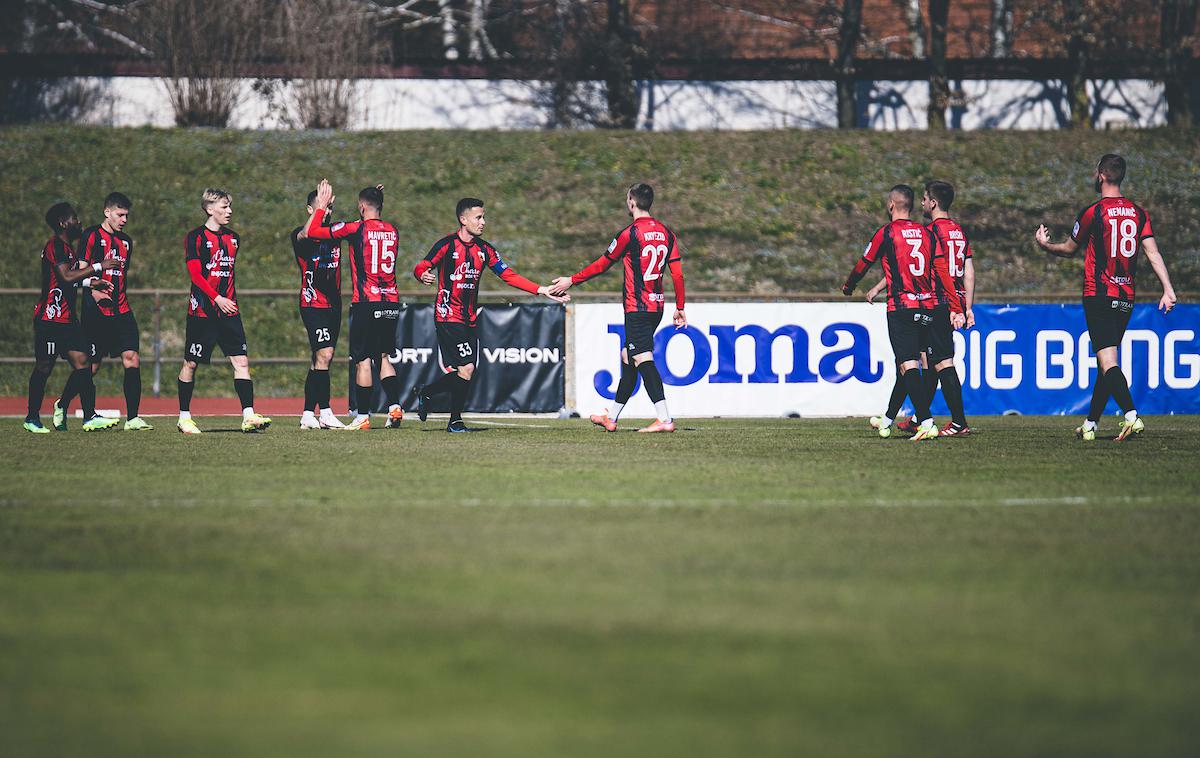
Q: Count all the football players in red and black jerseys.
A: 10